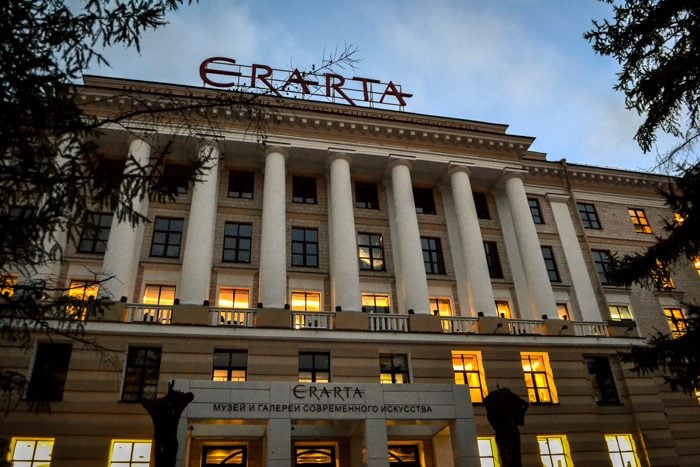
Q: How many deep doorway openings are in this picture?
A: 3